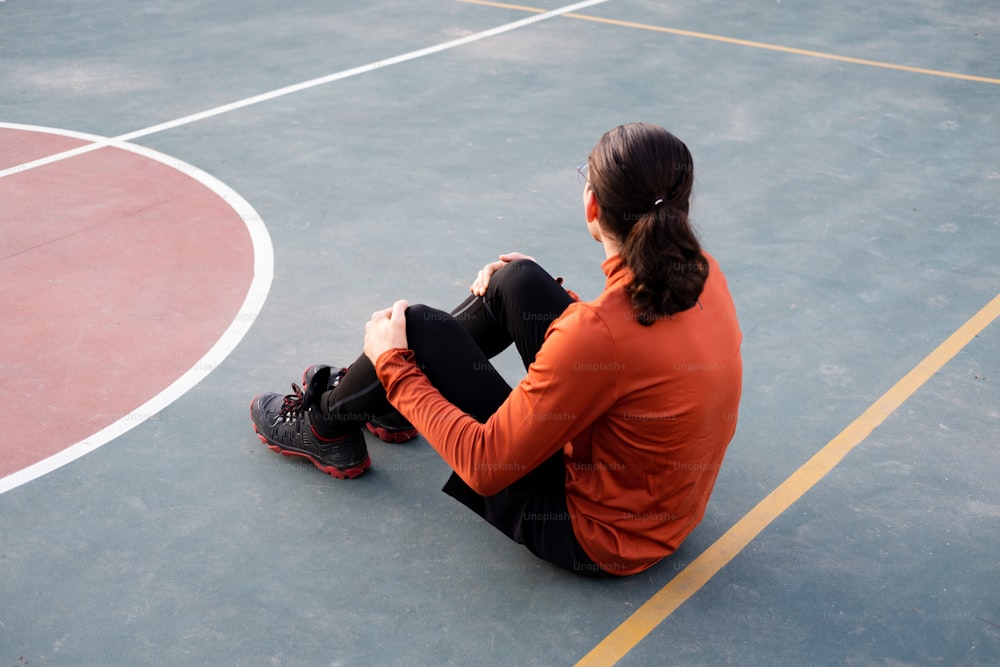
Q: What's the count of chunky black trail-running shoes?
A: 2